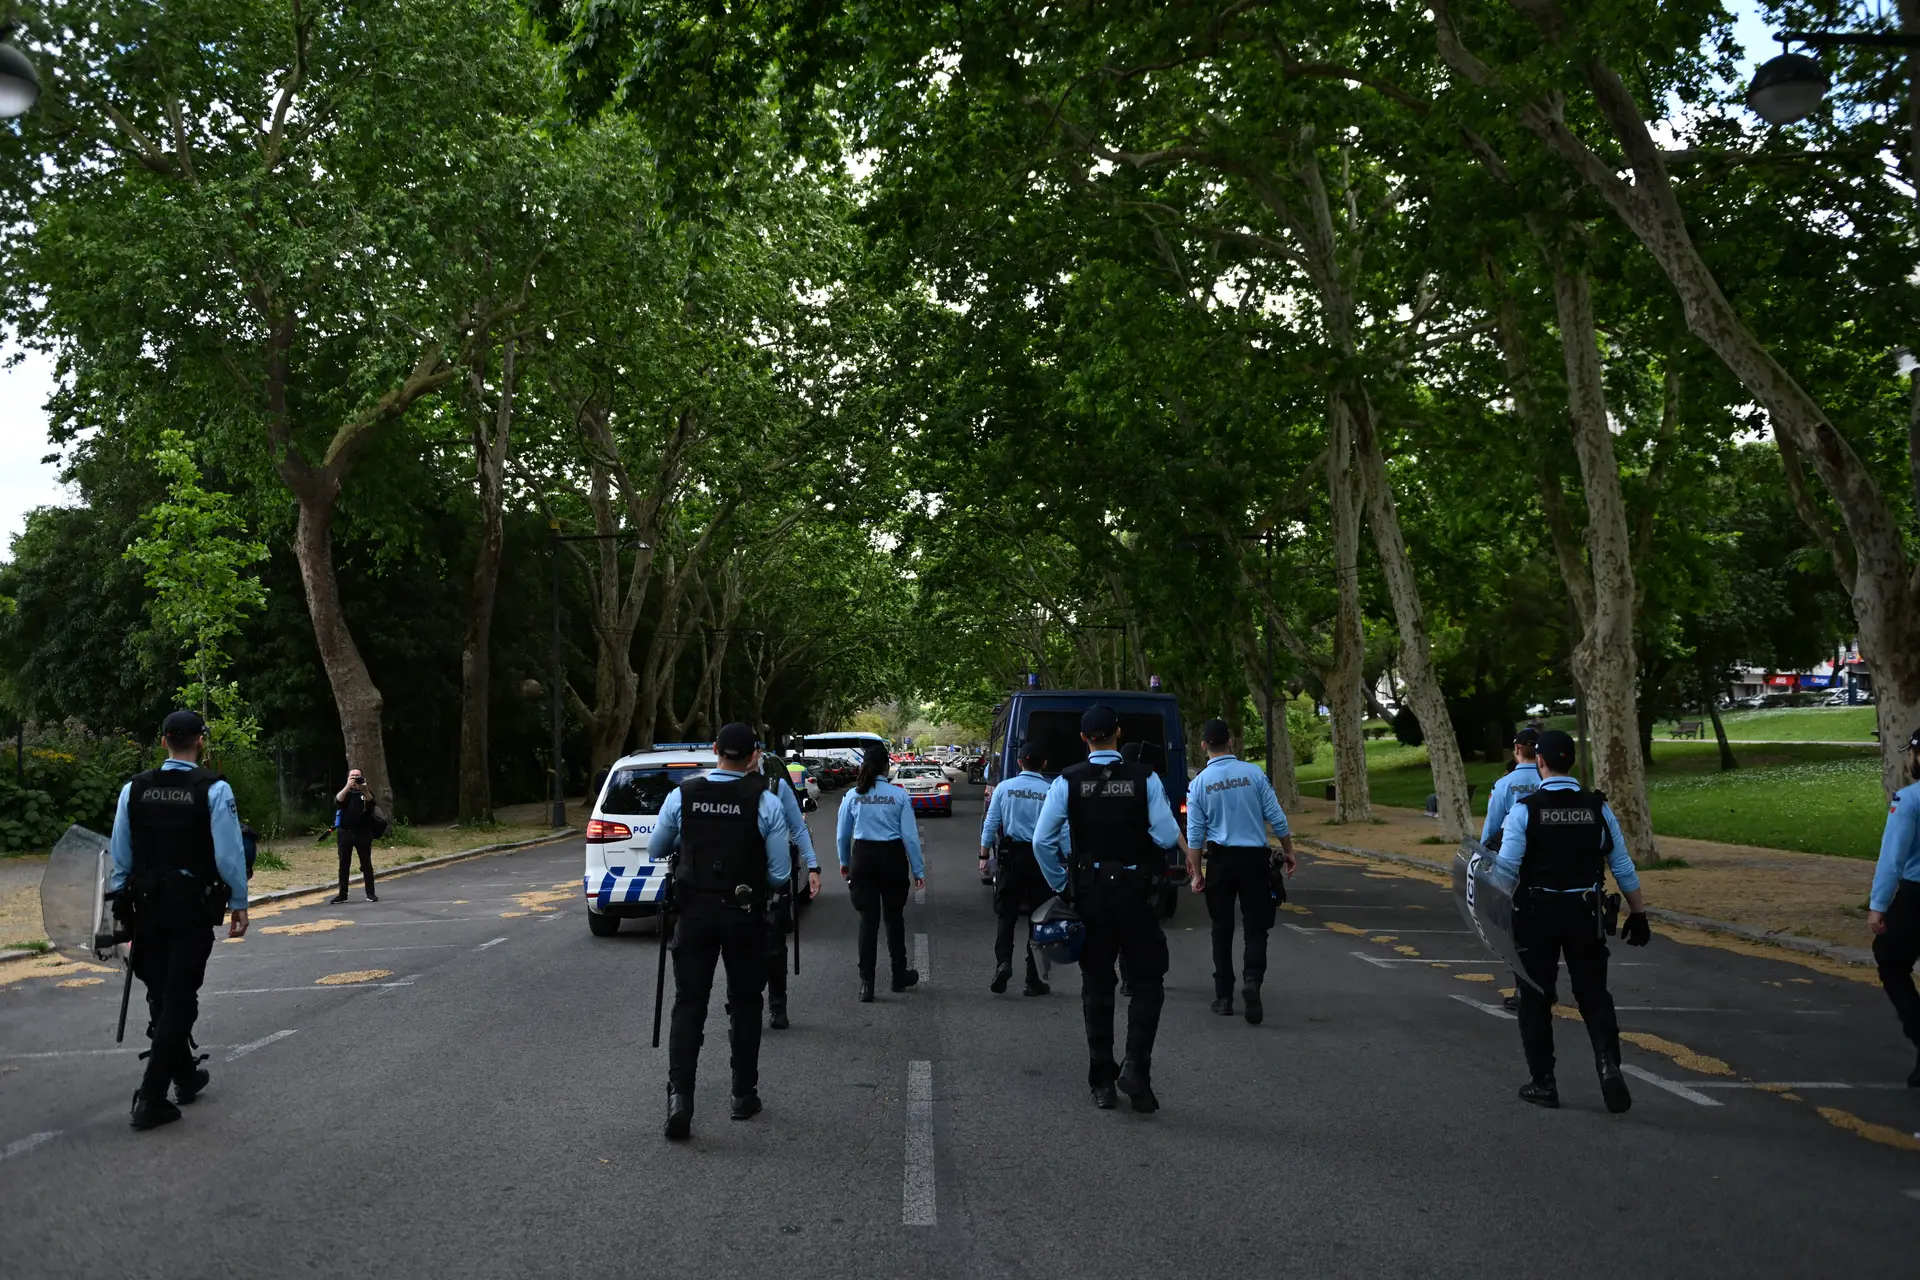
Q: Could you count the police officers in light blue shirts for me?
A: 10